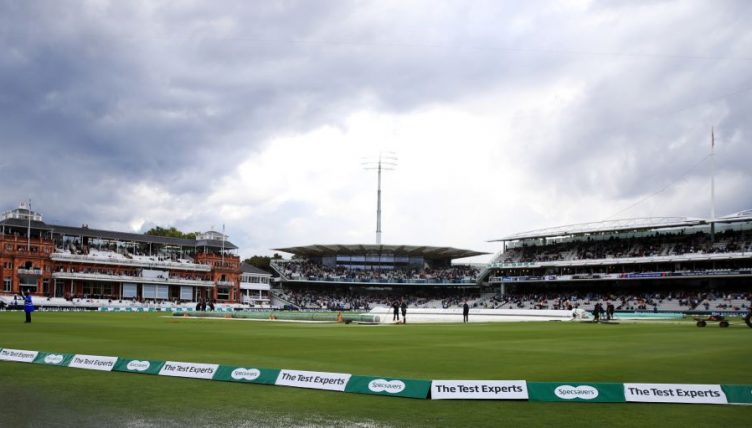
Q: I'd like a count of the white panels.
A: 6